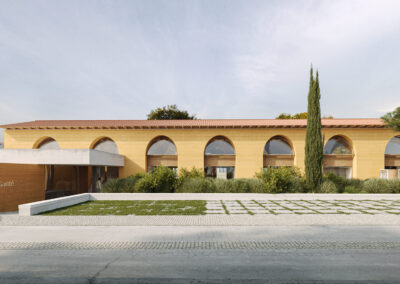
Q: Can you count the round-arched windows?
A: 7